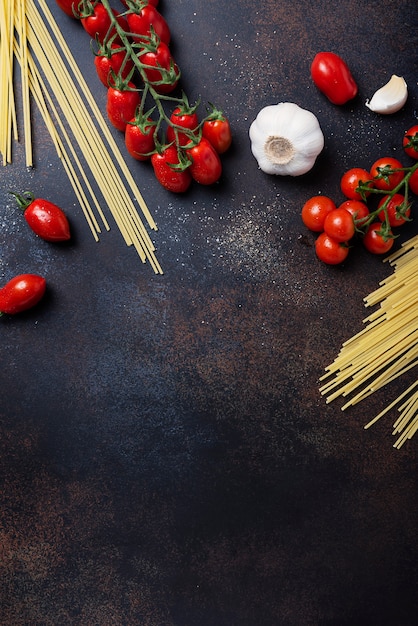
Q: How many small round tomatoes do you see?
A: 10